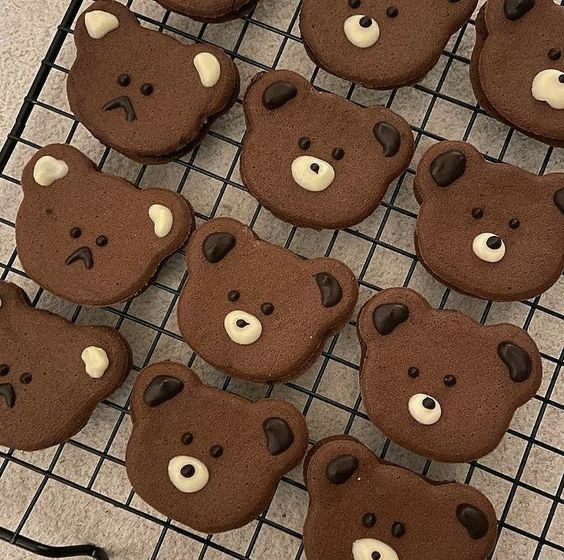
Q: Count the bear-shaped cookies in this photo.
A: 12